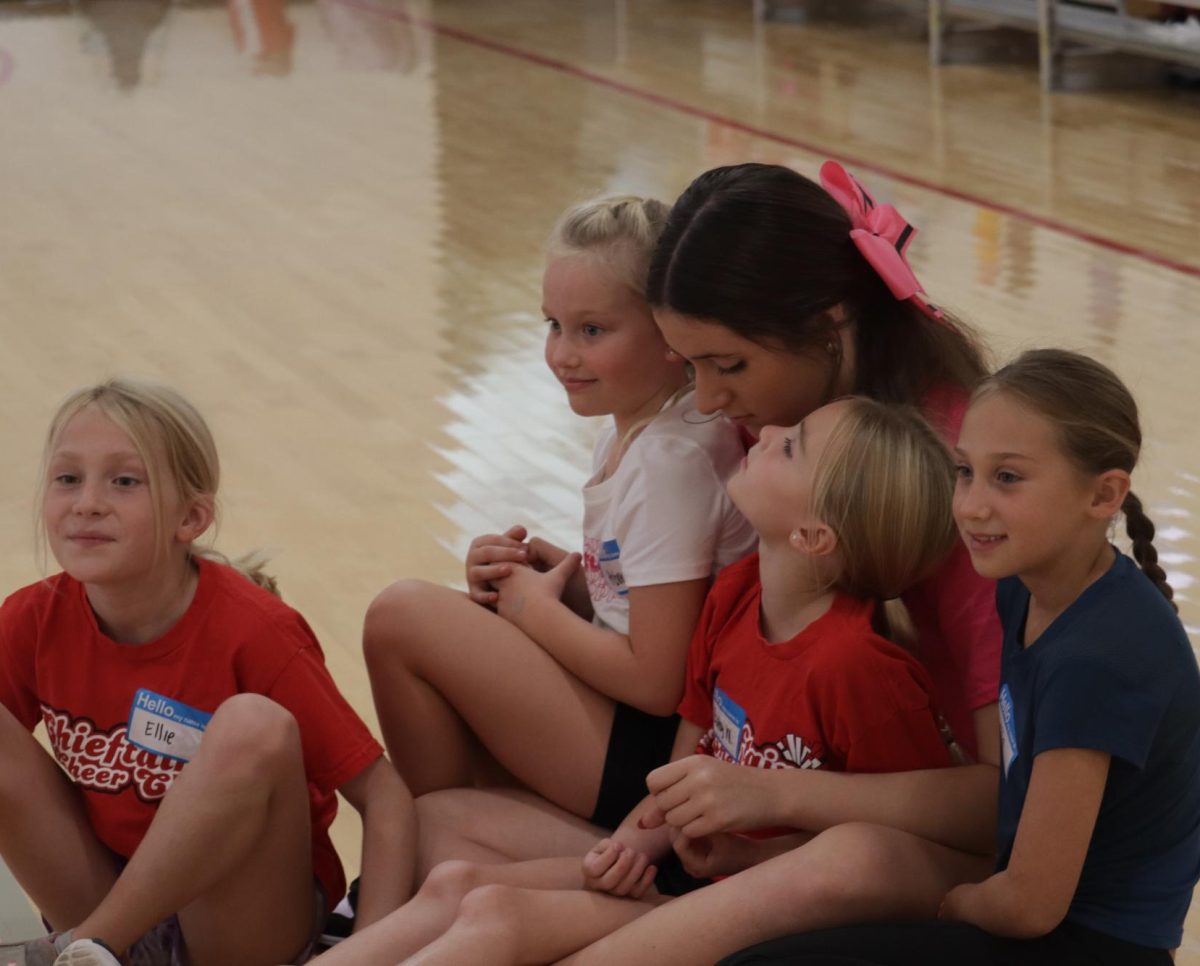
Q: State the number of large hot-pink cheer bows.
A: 1